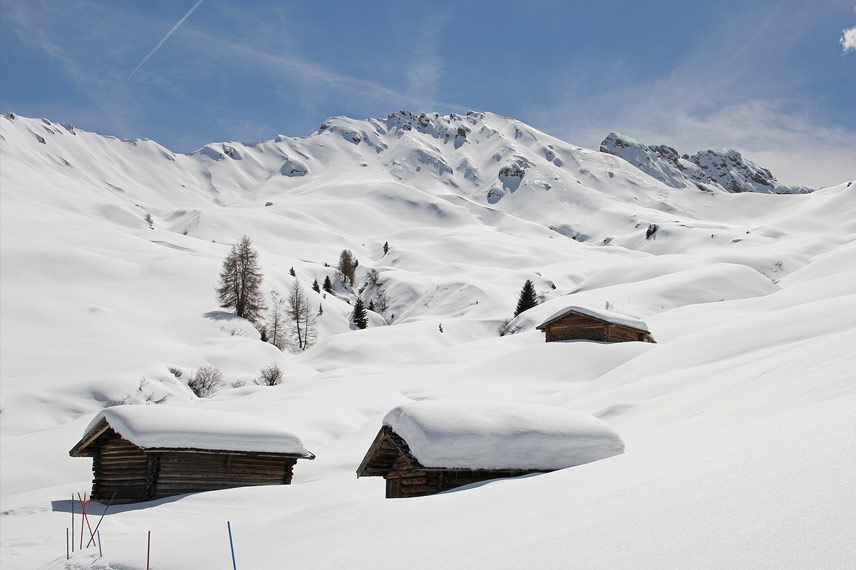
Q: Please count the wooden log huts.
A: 3